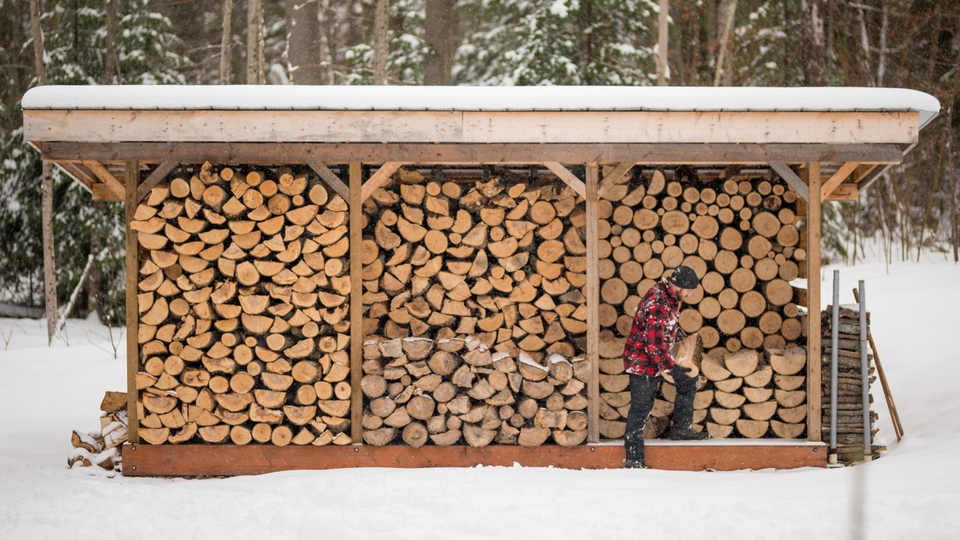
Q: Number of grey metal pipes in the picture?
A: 2